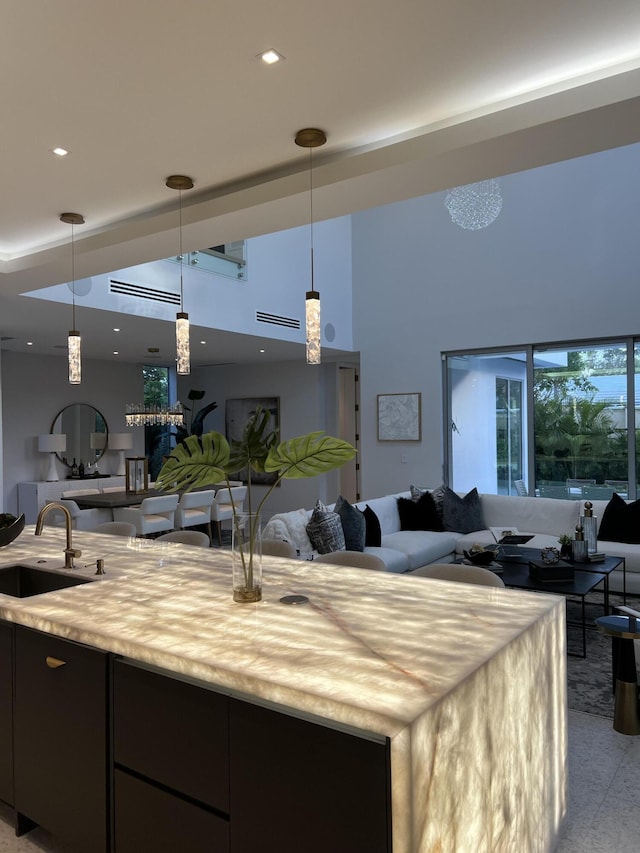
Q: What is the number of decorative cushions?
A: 7